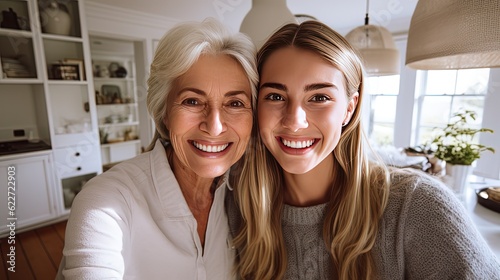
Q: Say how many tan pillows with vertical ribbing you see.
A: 0